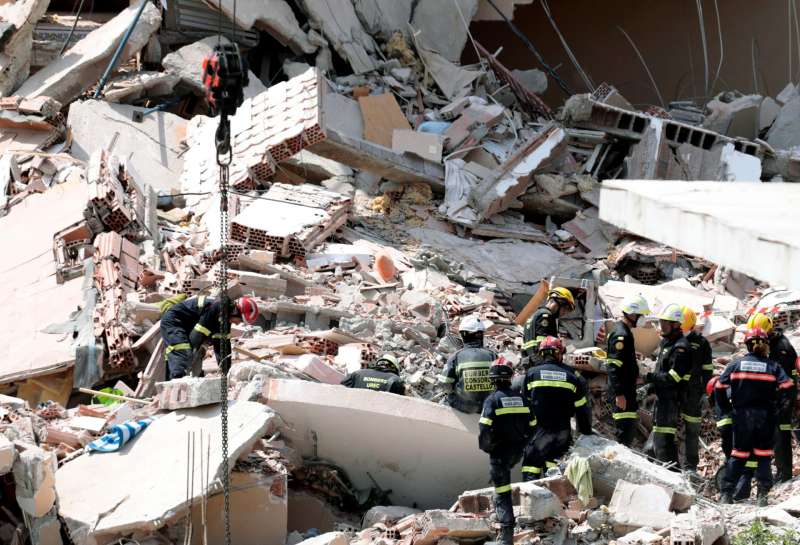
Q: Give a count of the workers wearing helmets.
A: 12